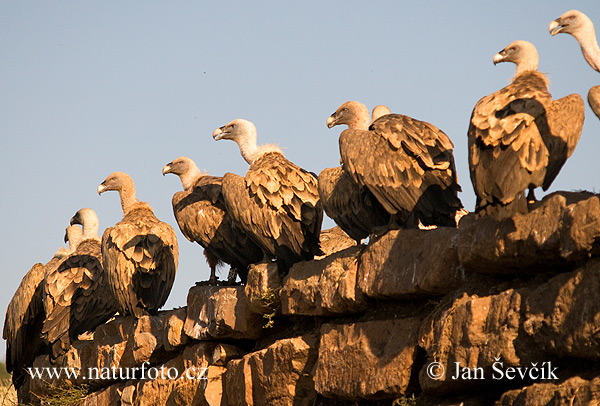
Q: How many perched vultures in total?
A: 9